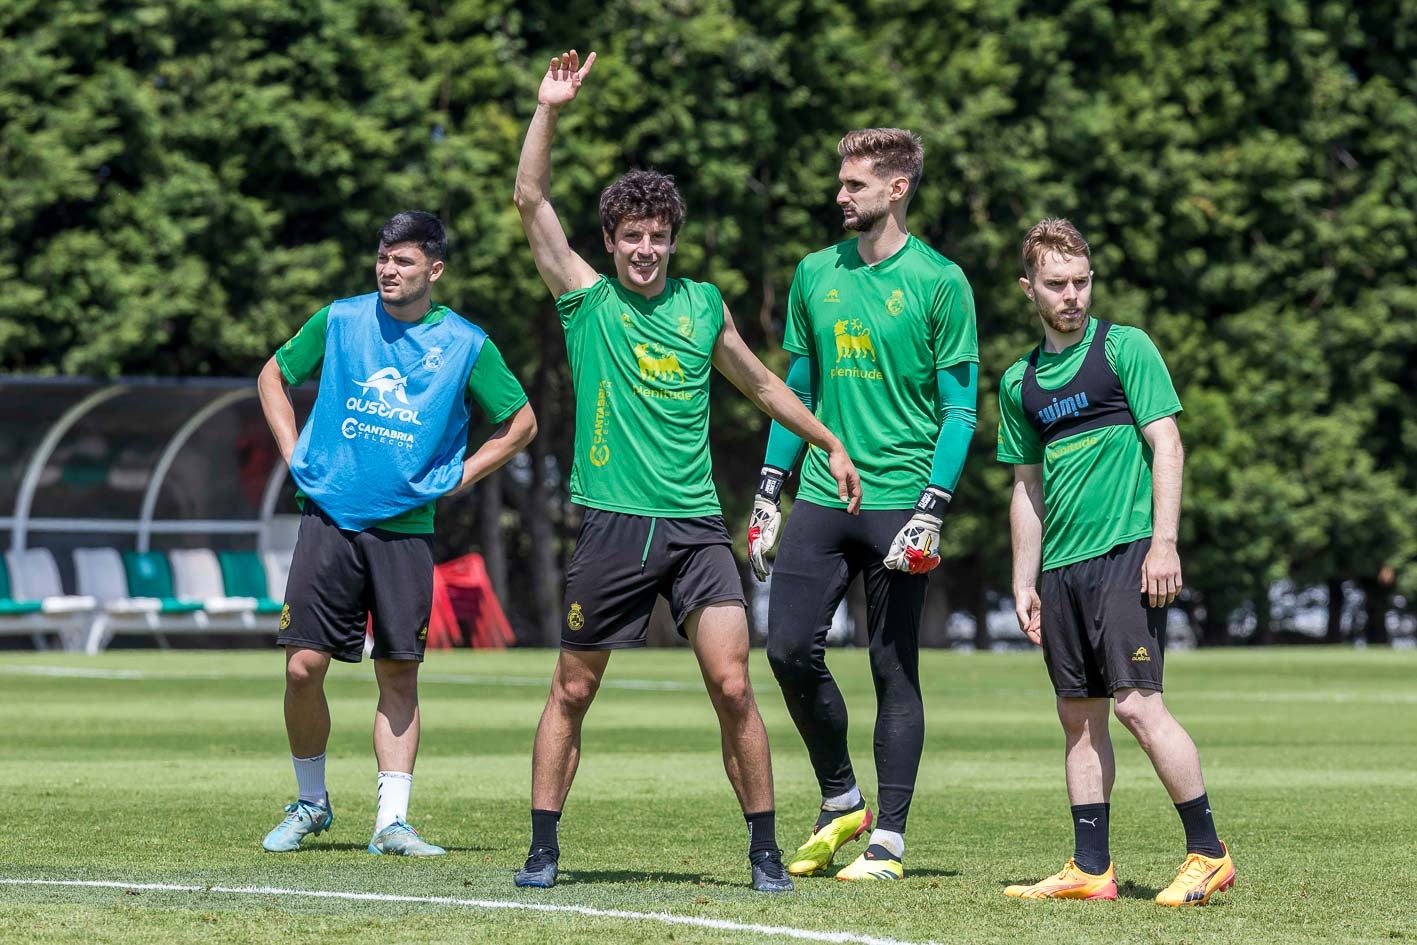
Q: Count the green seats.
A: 3